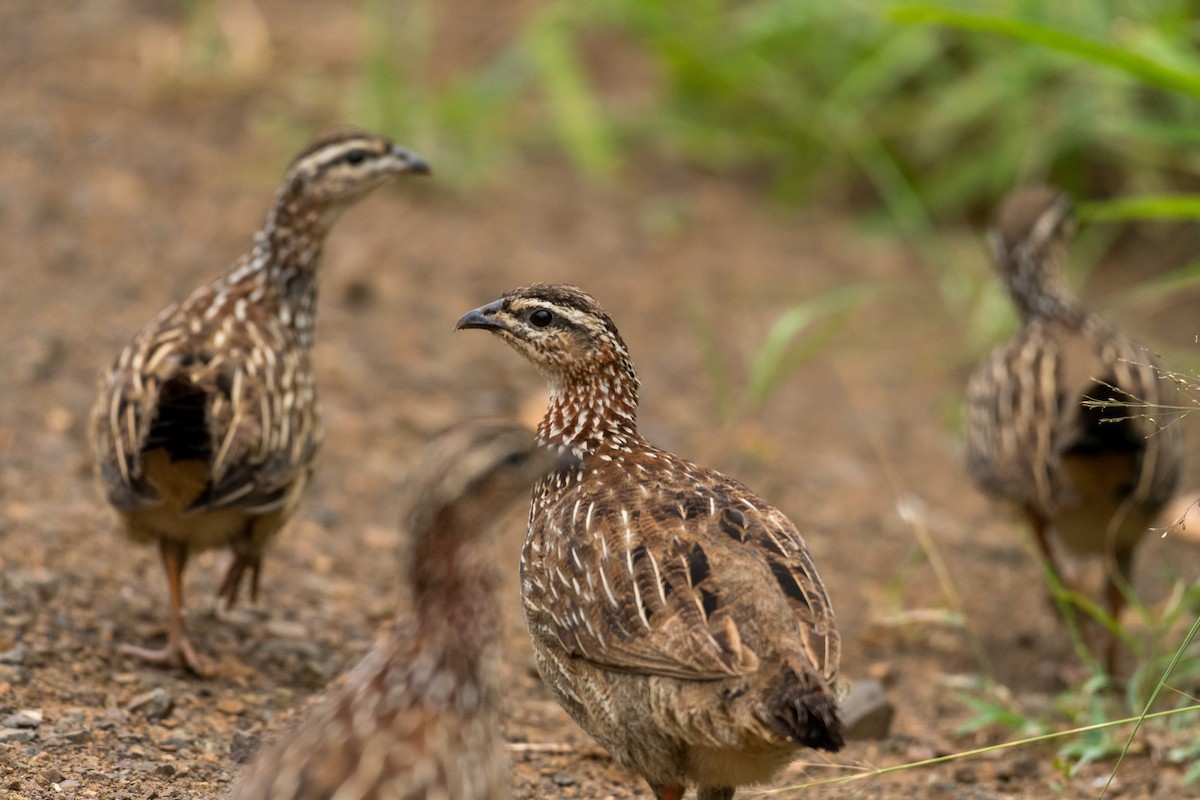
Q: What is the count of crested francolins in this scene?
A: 4